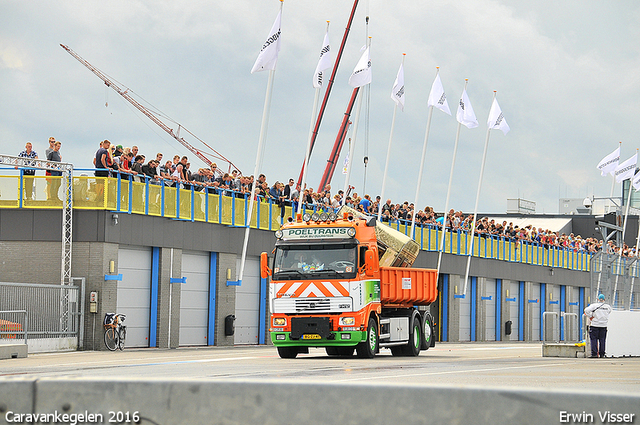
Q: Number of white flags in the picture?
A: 10